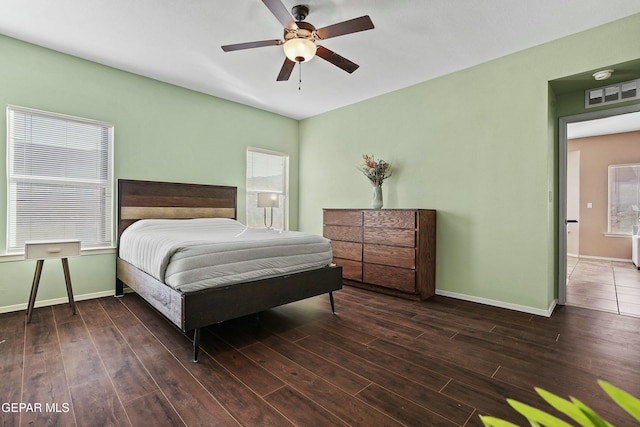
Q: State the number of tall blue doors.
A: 0